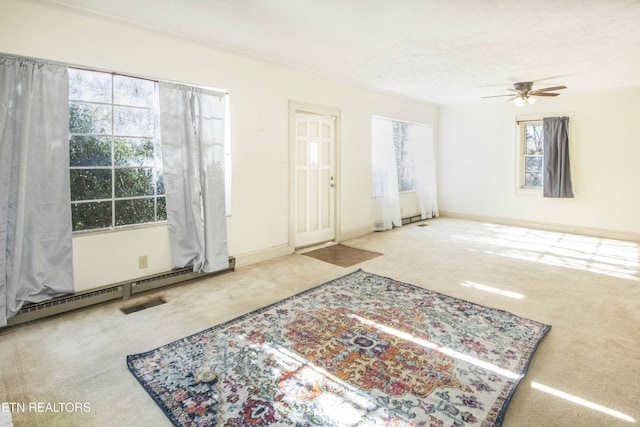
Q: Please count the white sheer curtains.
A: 2